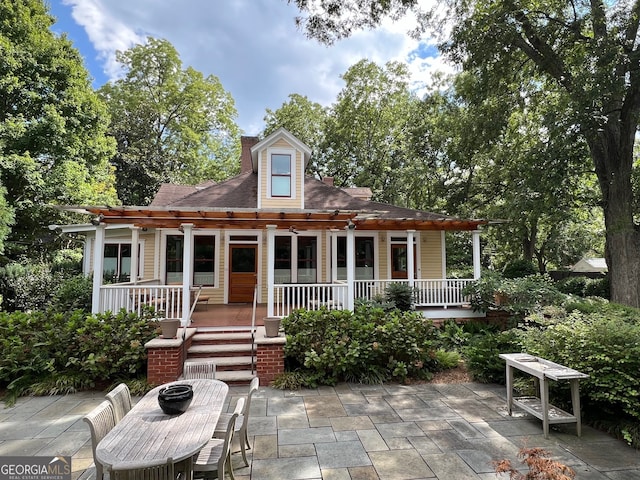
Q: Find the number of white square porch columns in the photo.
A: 8